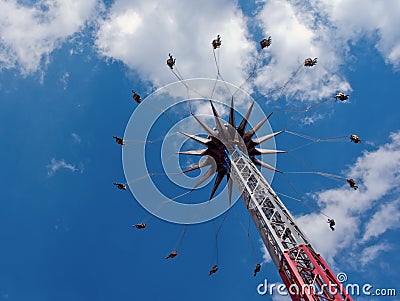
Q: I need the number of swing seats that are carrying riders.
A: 15